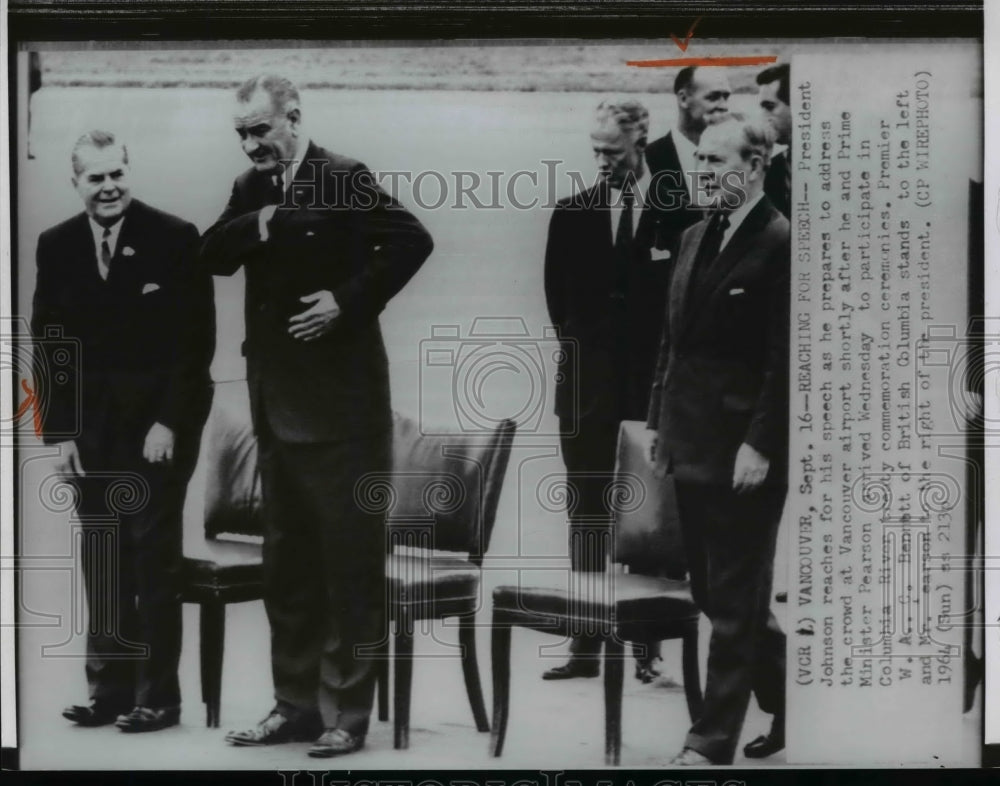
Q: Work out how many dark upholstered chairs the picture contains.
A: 3